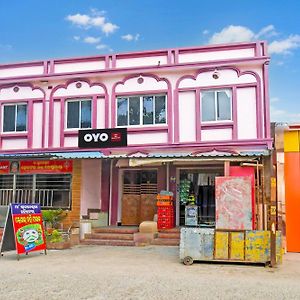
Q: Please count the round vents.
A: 4